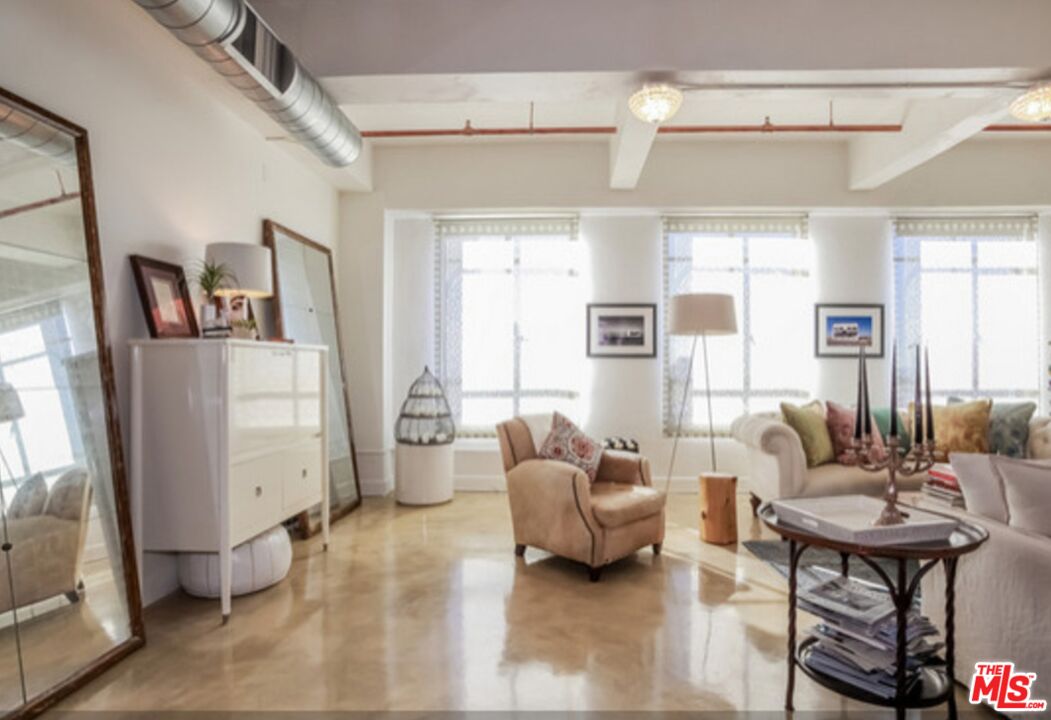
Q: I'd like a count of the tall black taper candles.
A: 5